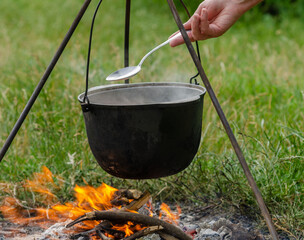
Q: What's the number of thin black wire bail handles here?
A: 1